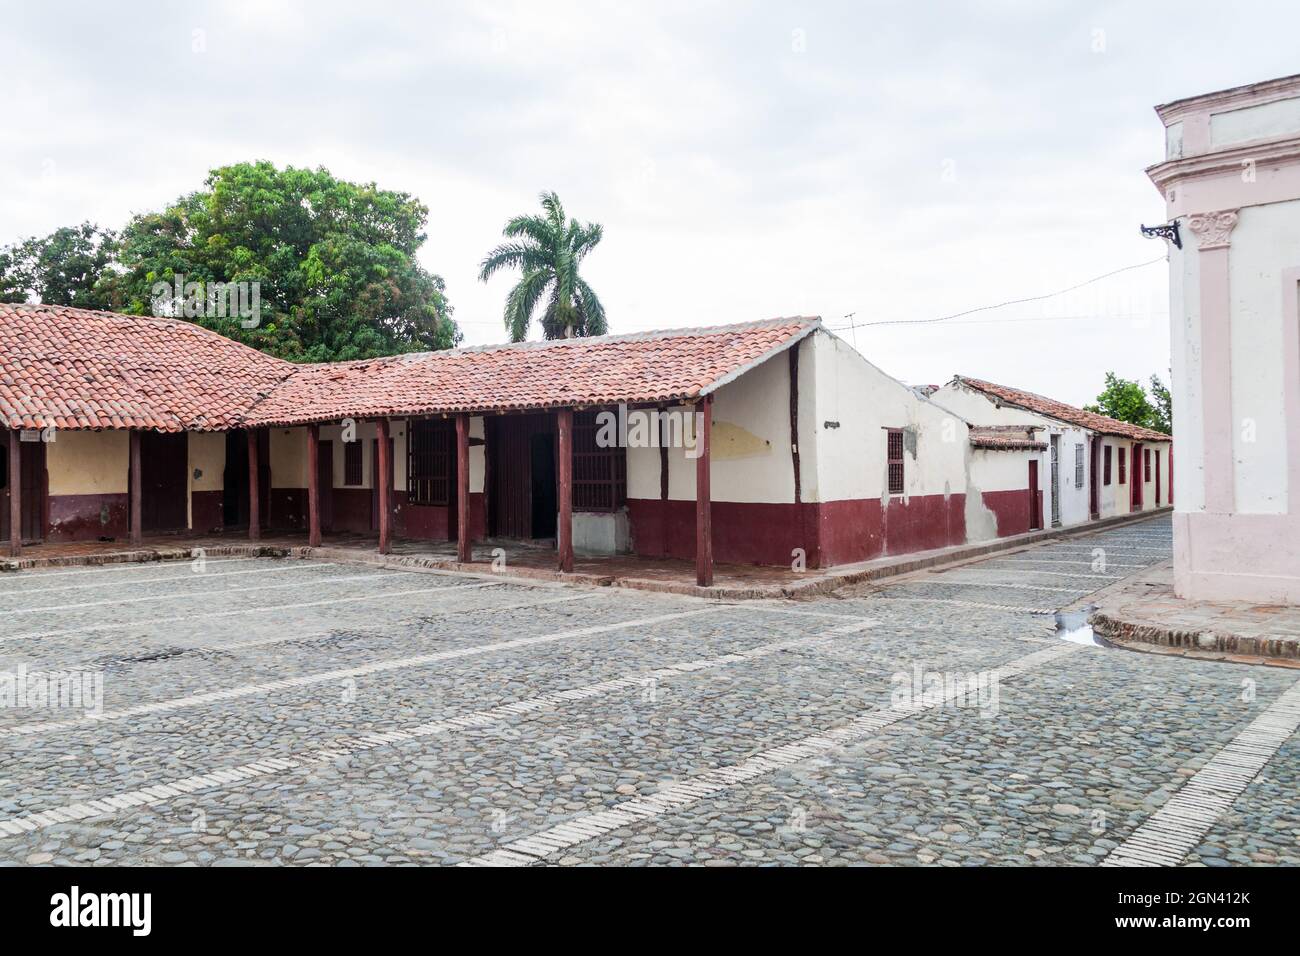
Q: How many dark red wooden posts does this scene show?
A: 8